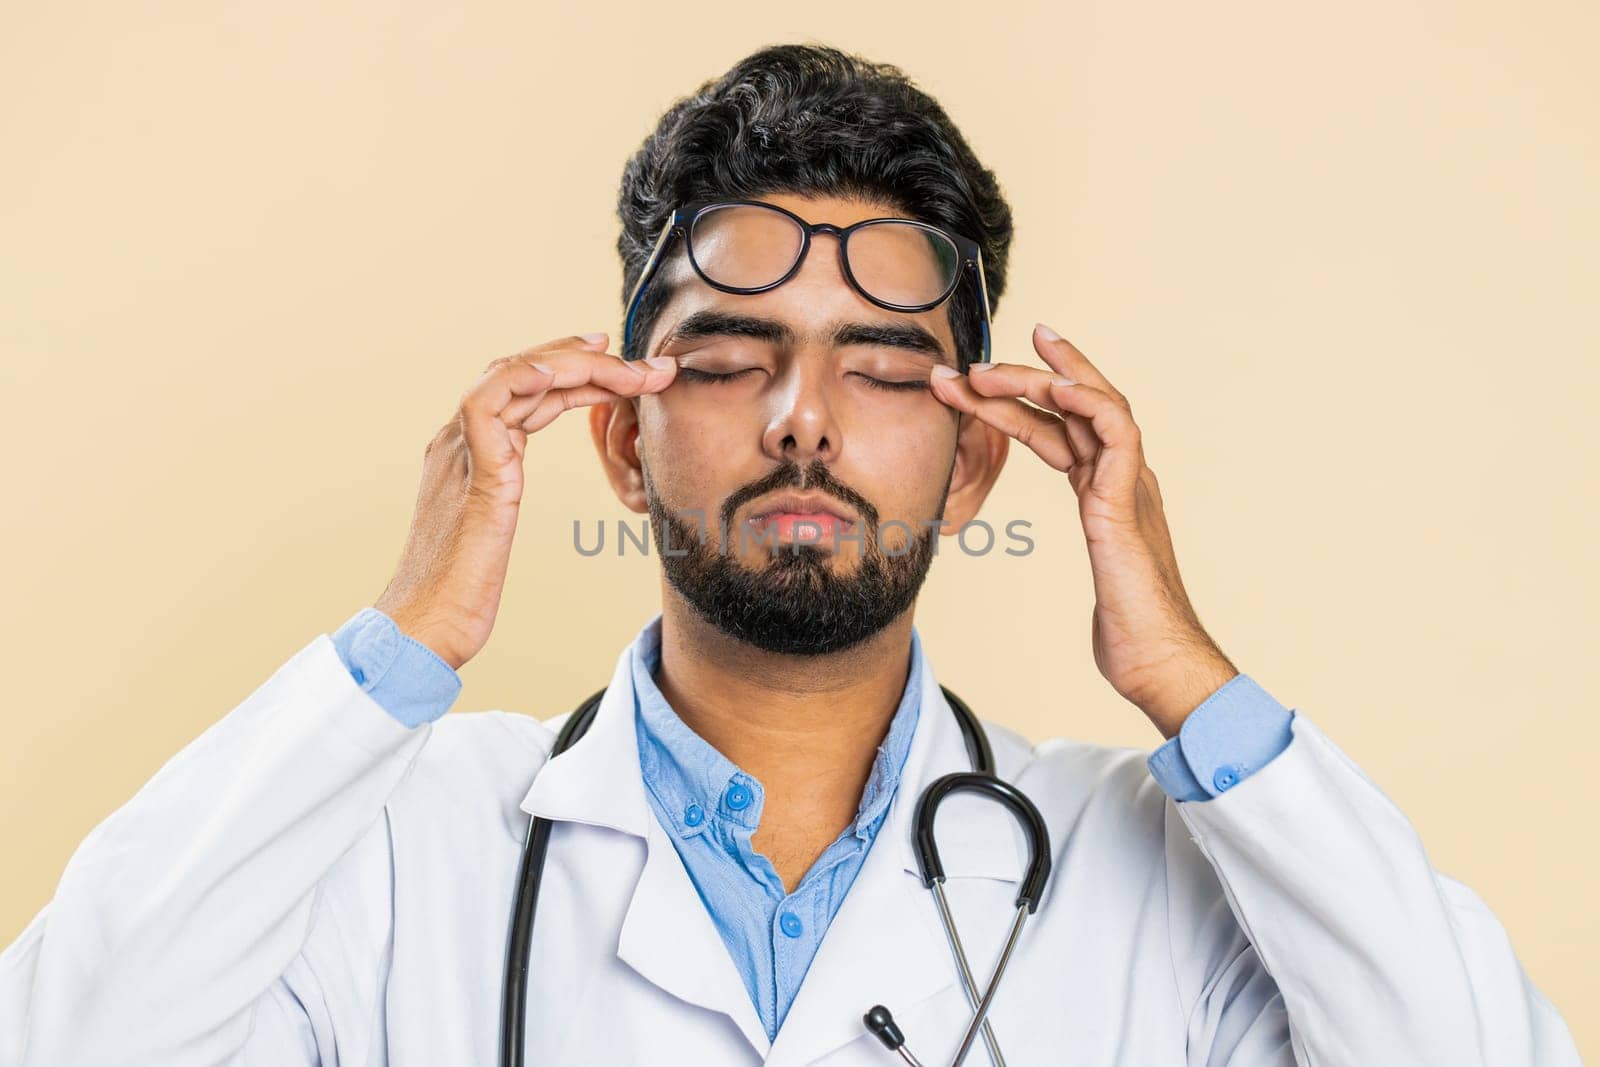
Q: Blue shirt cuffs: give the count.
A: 2